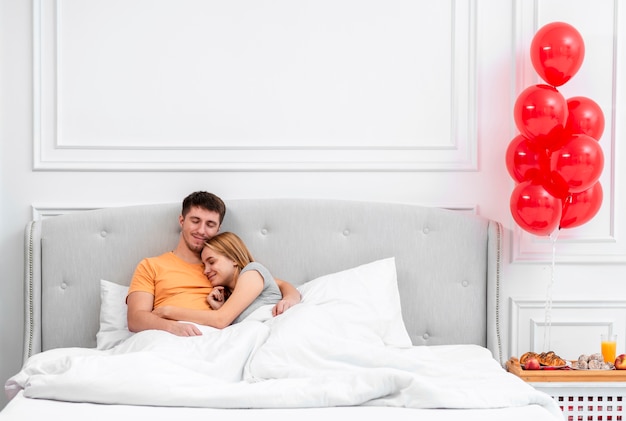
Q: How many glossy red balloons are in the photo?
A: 7